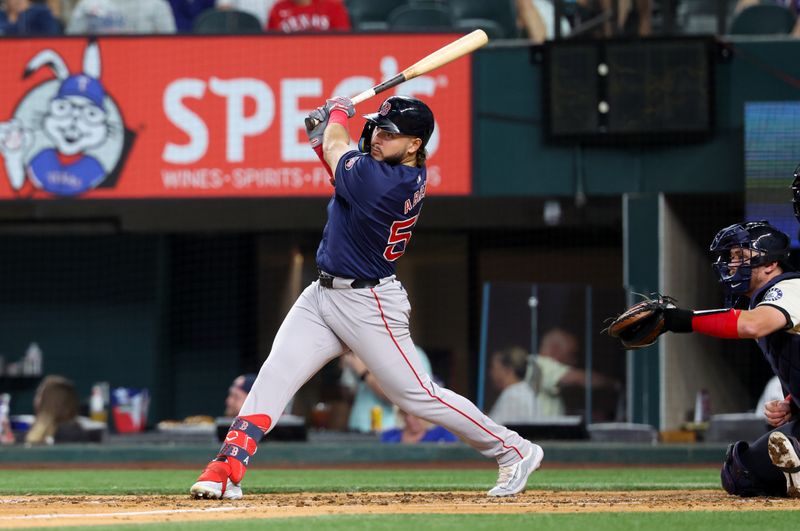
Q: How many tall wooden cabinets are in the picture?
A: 0